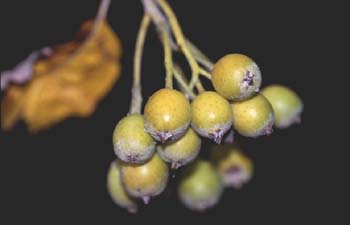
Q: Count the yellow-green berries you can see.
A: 11